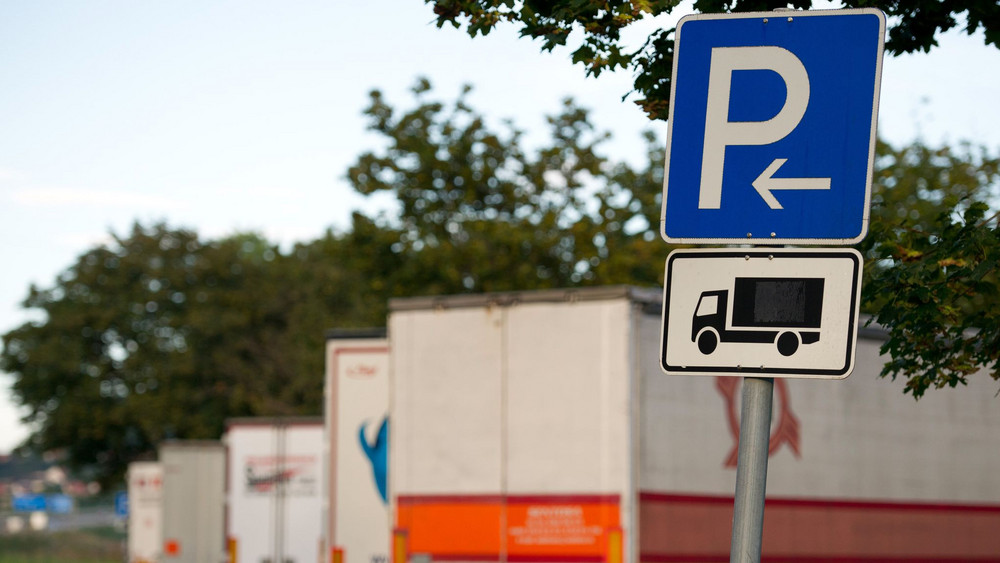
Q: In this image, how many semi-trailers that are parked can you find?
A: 5